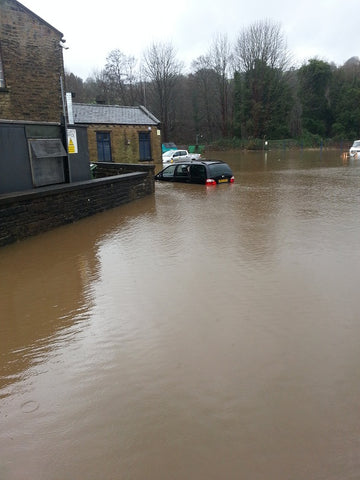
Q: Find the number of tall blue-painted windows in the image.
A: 2